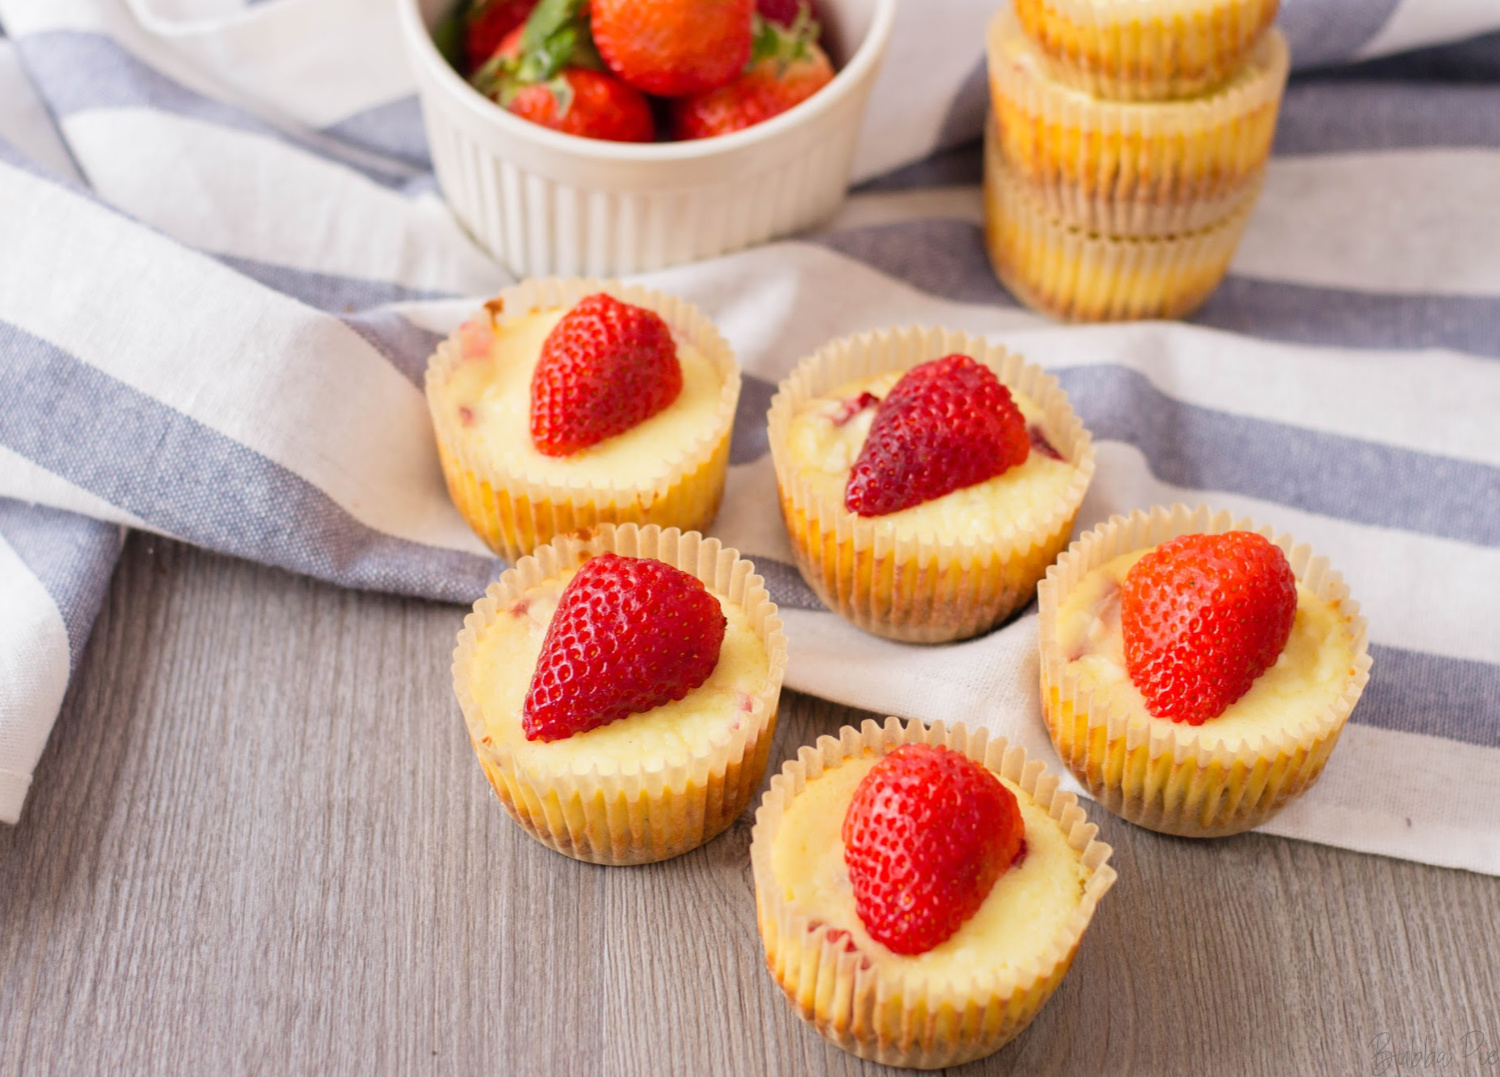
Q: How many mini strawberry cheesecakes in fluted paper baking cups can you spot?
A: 8